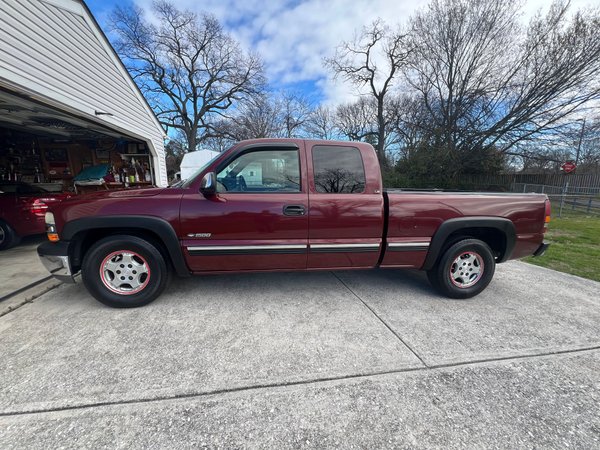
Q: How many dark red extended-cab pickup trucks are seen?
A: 1